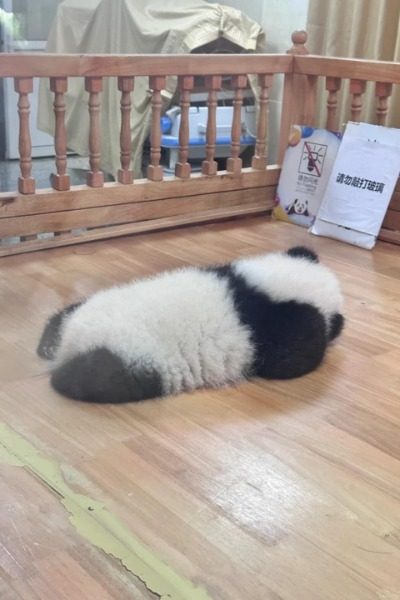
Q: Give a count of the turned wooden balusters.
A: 12